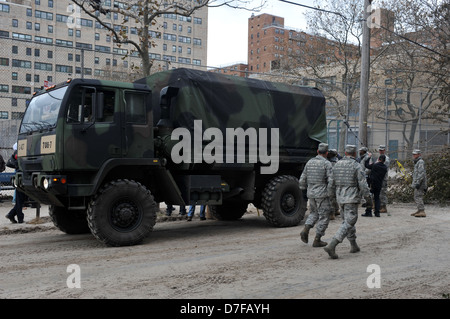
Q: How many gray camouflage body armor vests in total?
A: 2